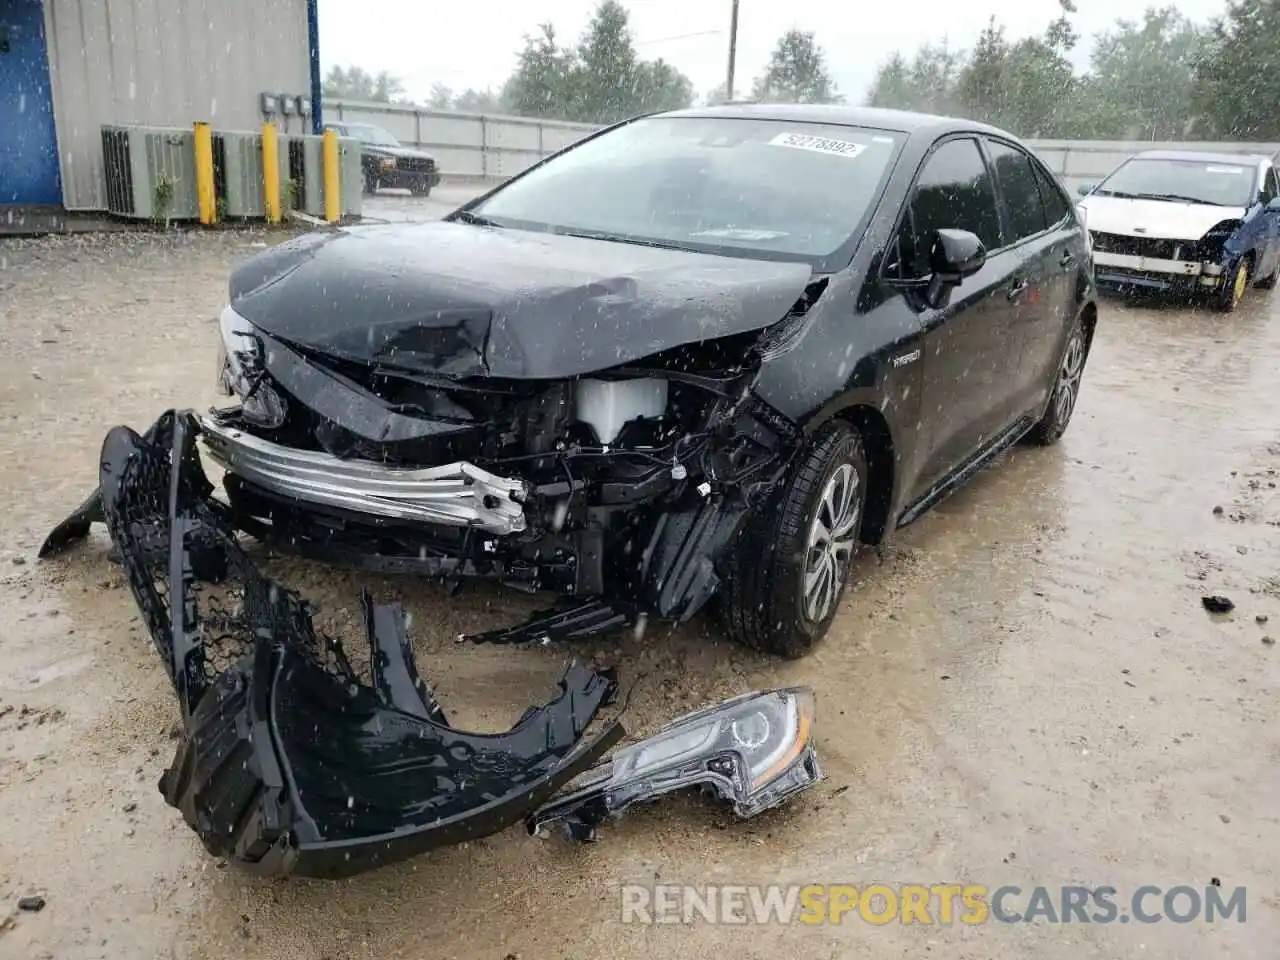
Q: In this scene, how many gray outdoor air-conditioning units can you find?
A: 3